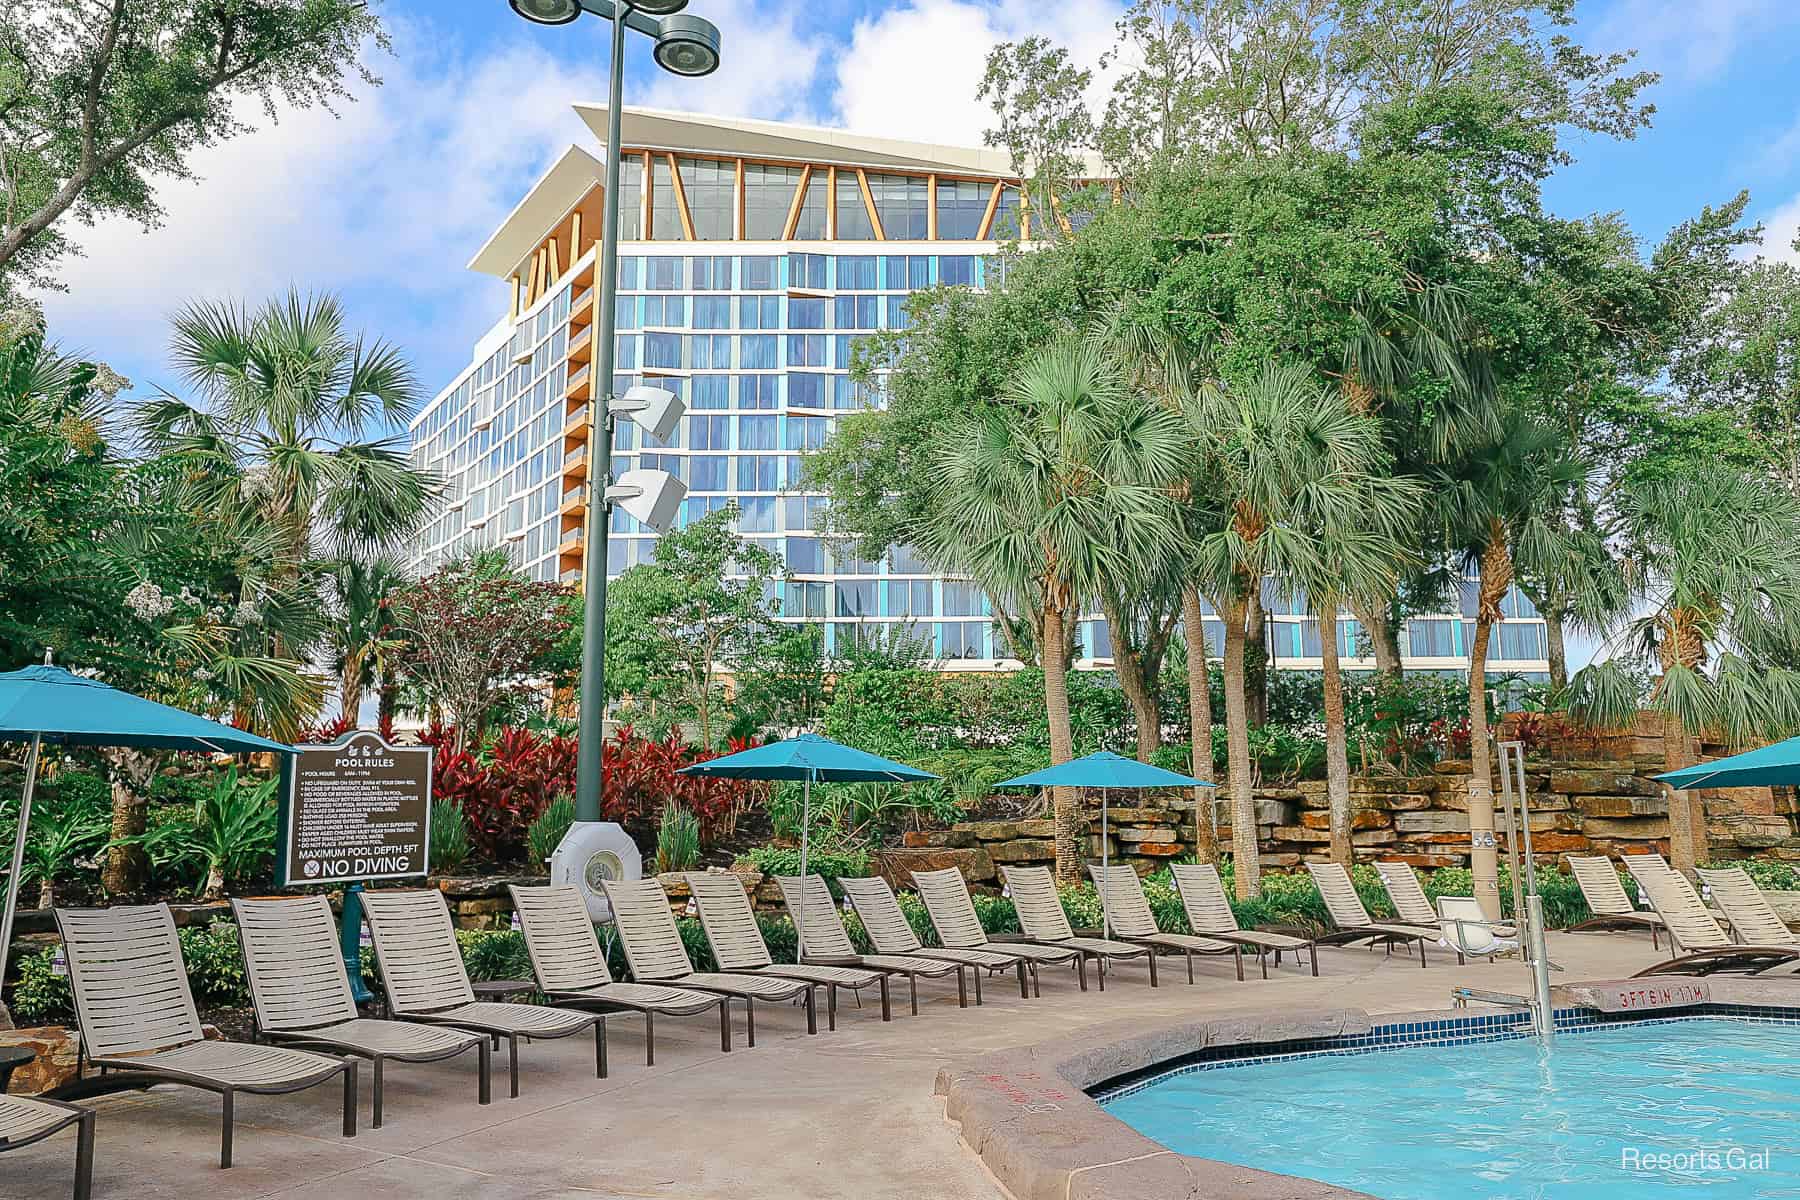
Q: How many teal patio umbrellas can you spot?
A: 4